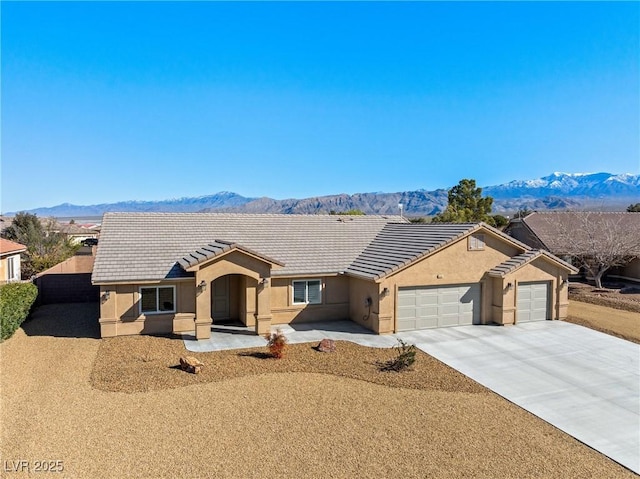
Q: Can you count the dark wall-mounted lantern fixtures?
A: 6